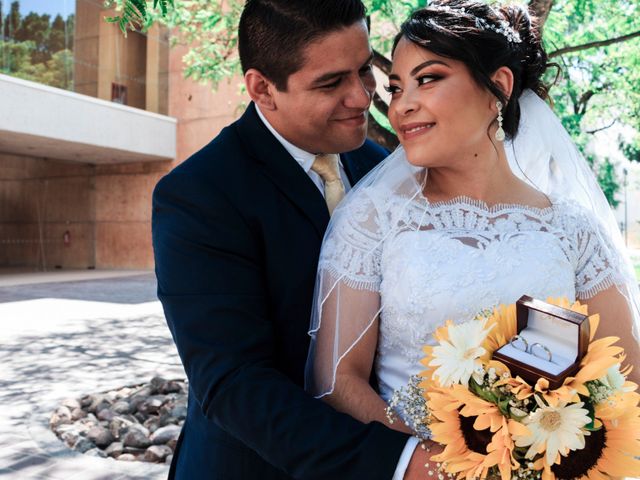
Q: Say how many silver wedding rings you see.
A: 2